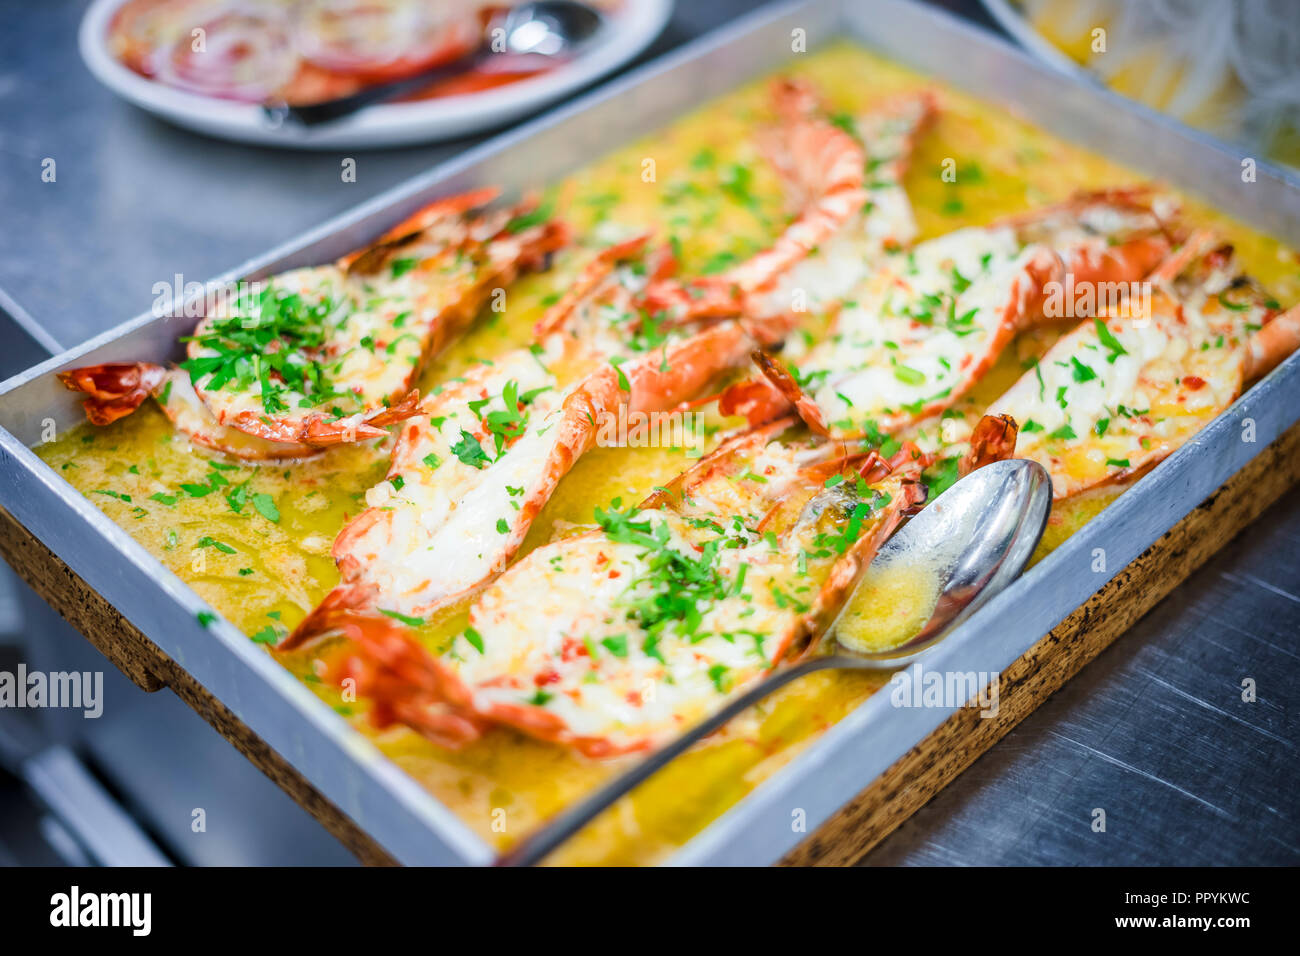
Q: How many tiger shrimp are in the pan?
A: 6